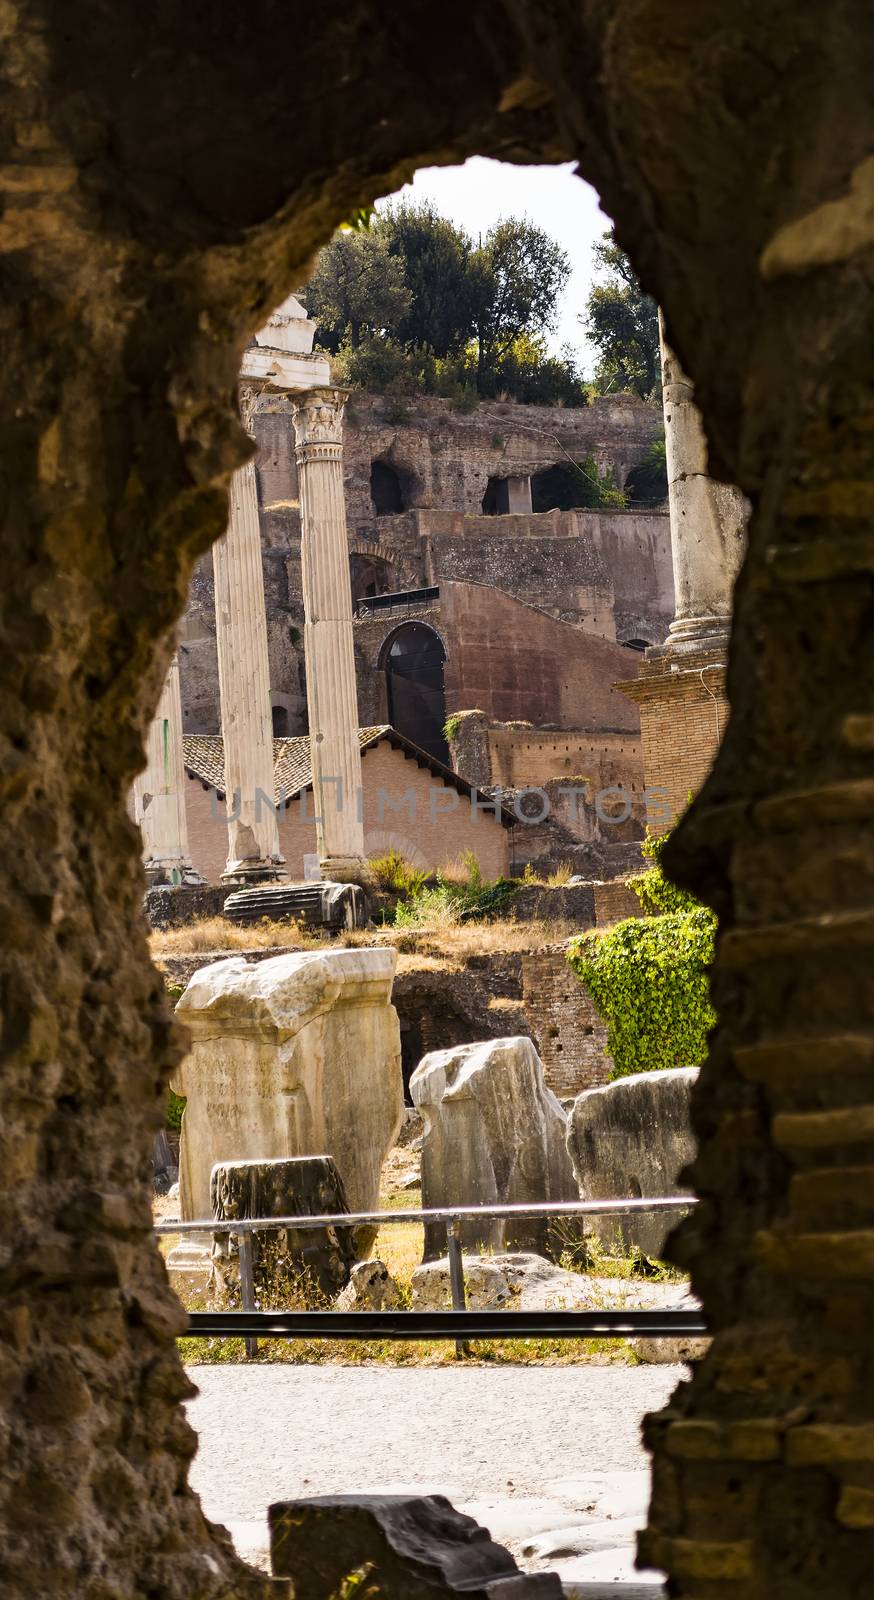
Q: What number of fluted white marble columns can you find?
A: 3